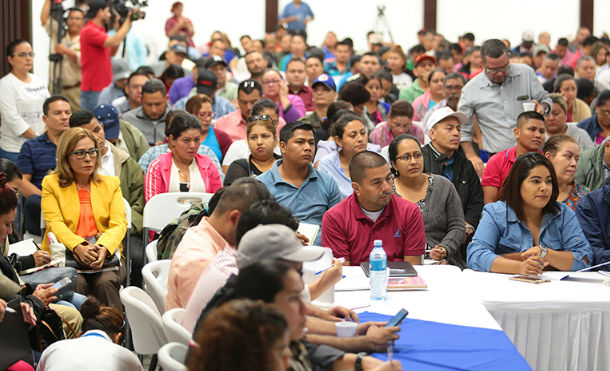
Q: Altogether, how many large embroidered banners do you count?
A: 0